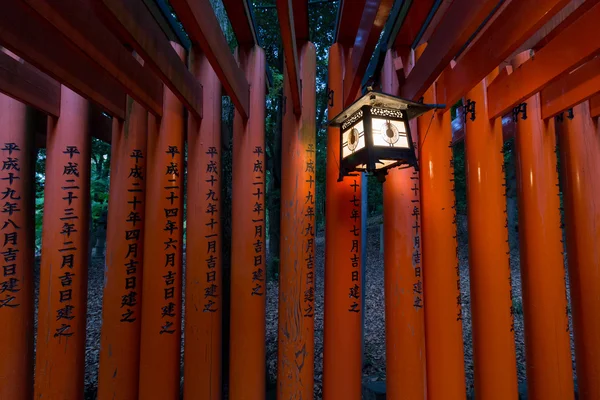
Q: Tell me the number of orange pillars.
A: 13